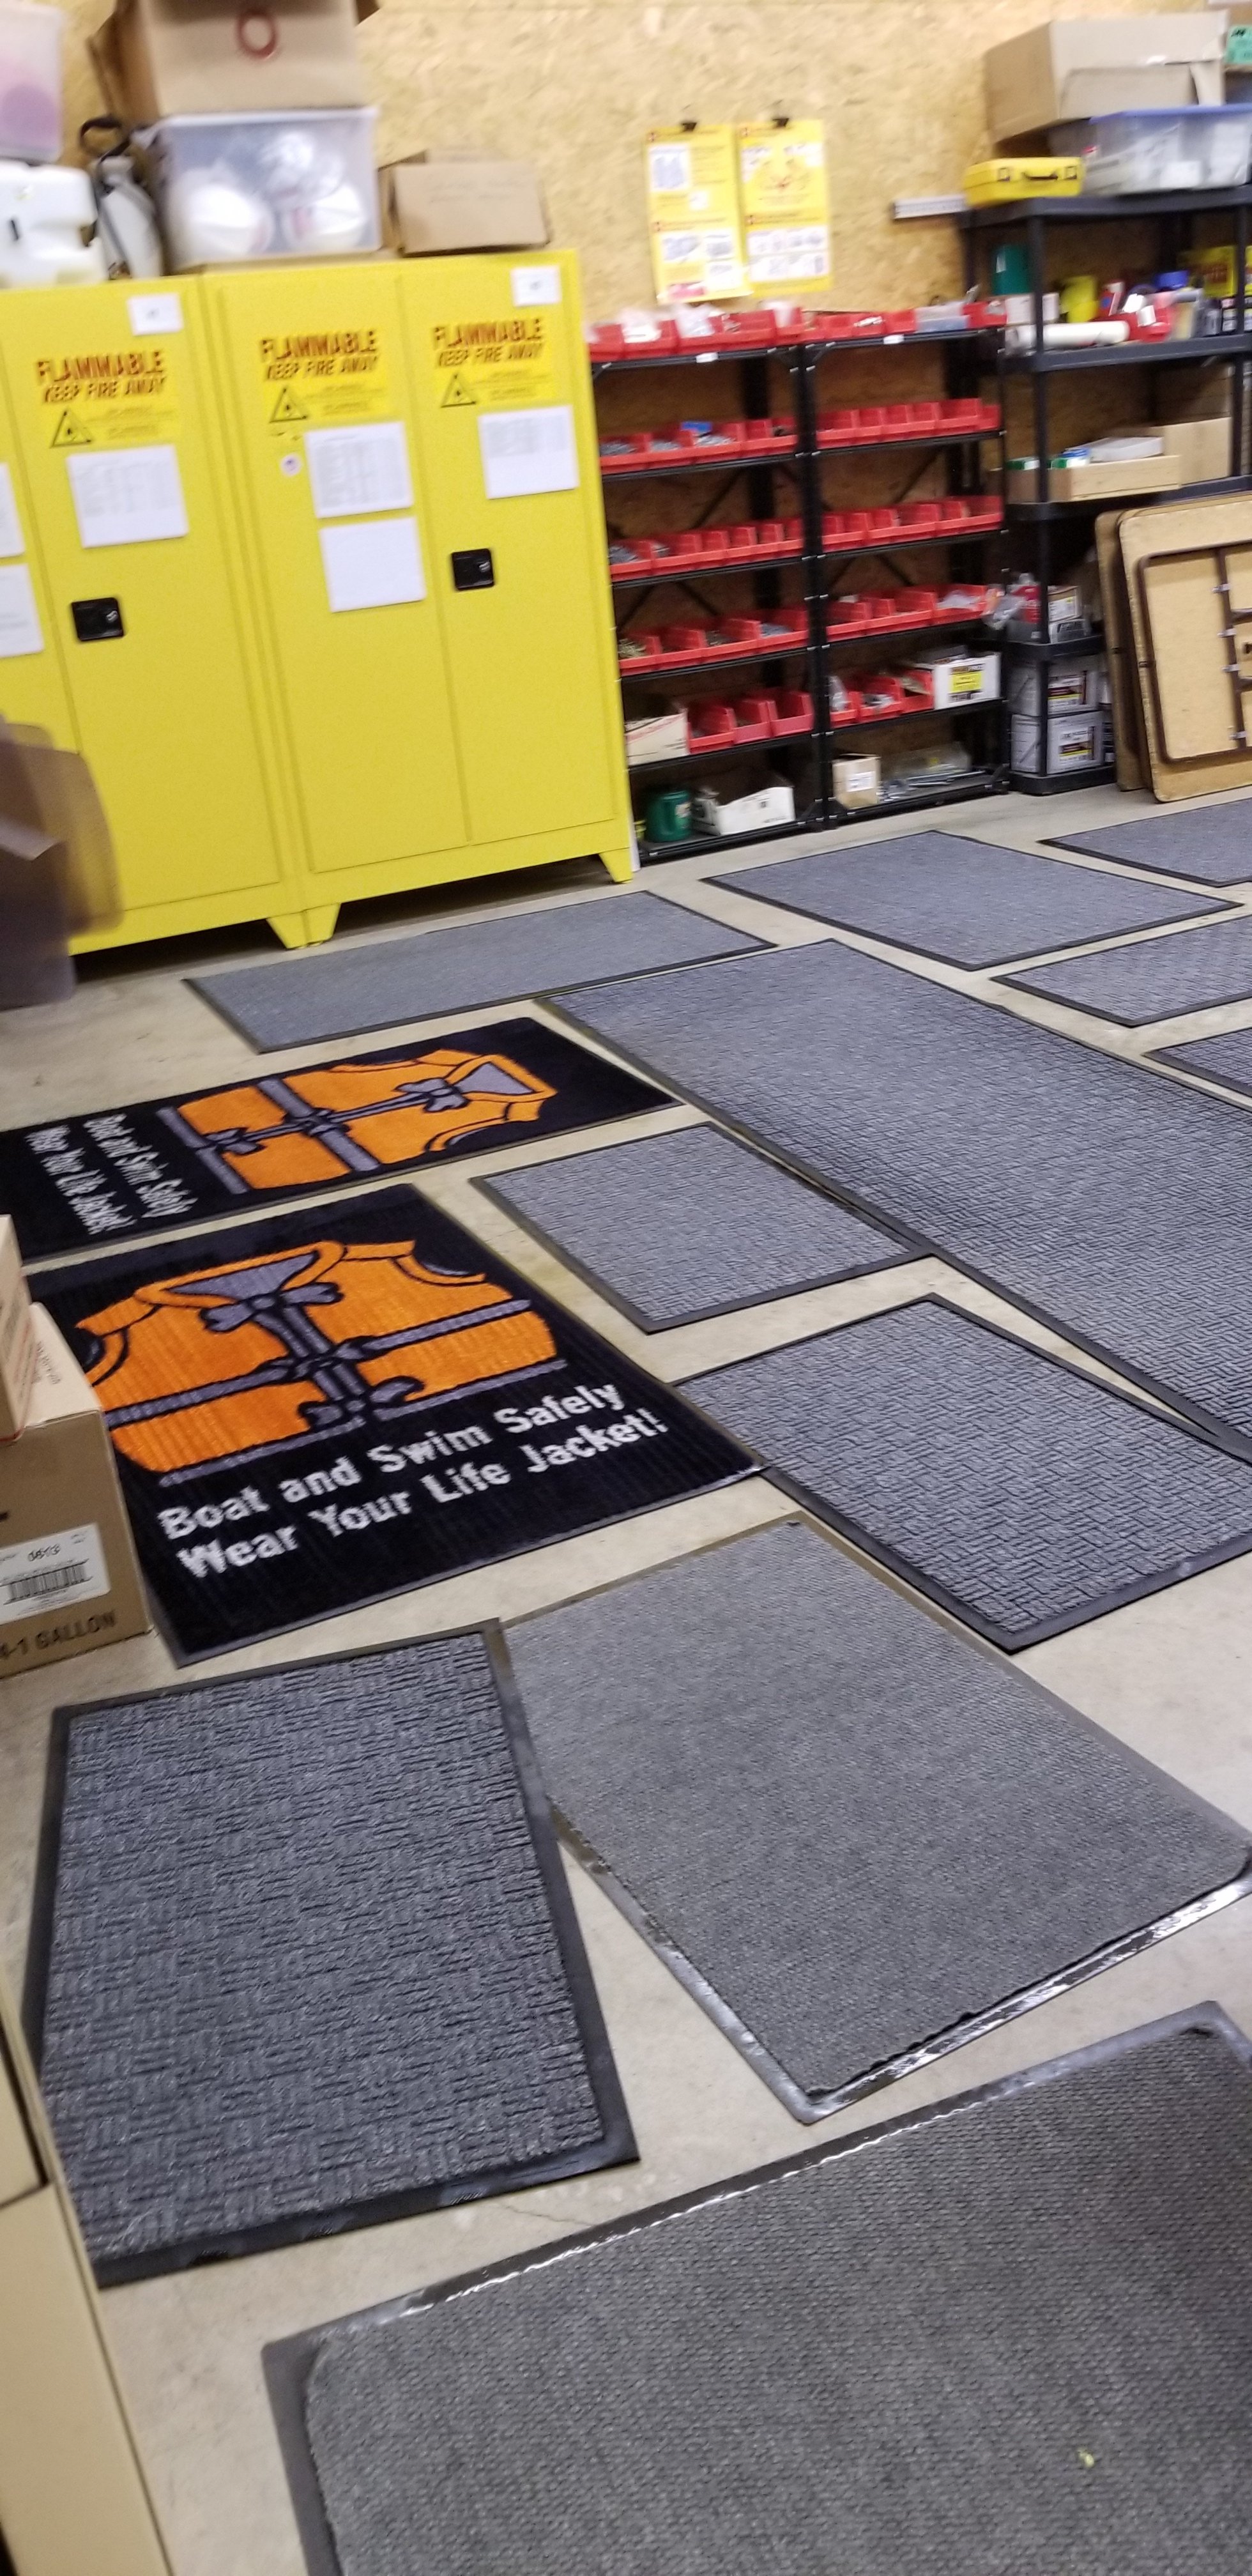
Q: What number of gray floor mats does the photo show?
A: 11